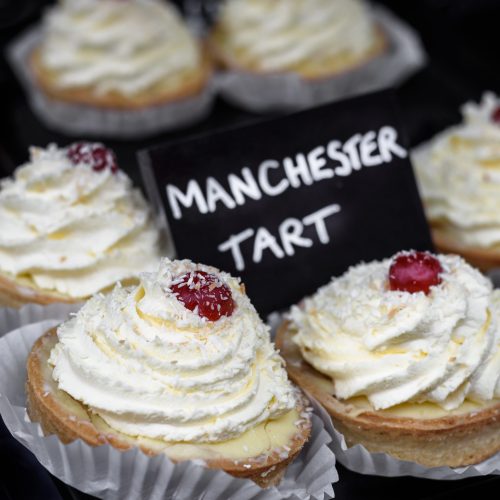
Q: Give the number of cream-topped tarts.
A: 6